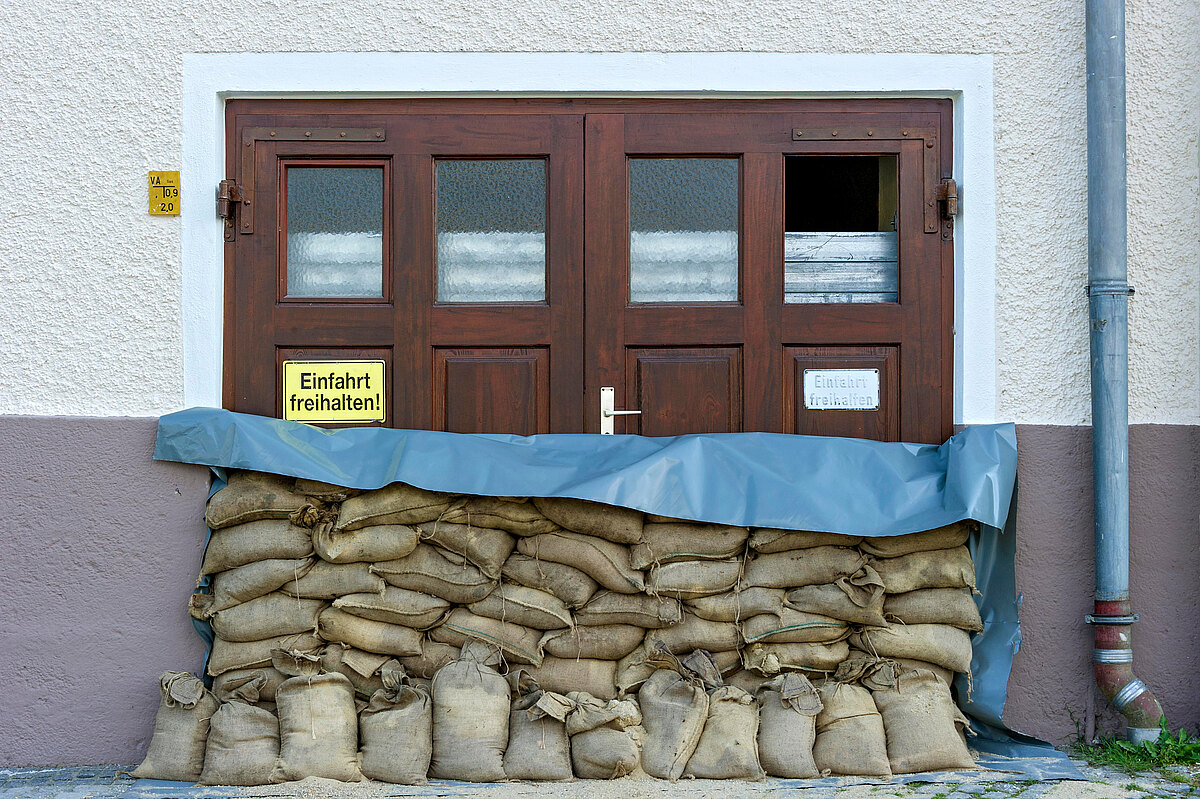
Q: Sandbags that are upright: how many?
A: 12